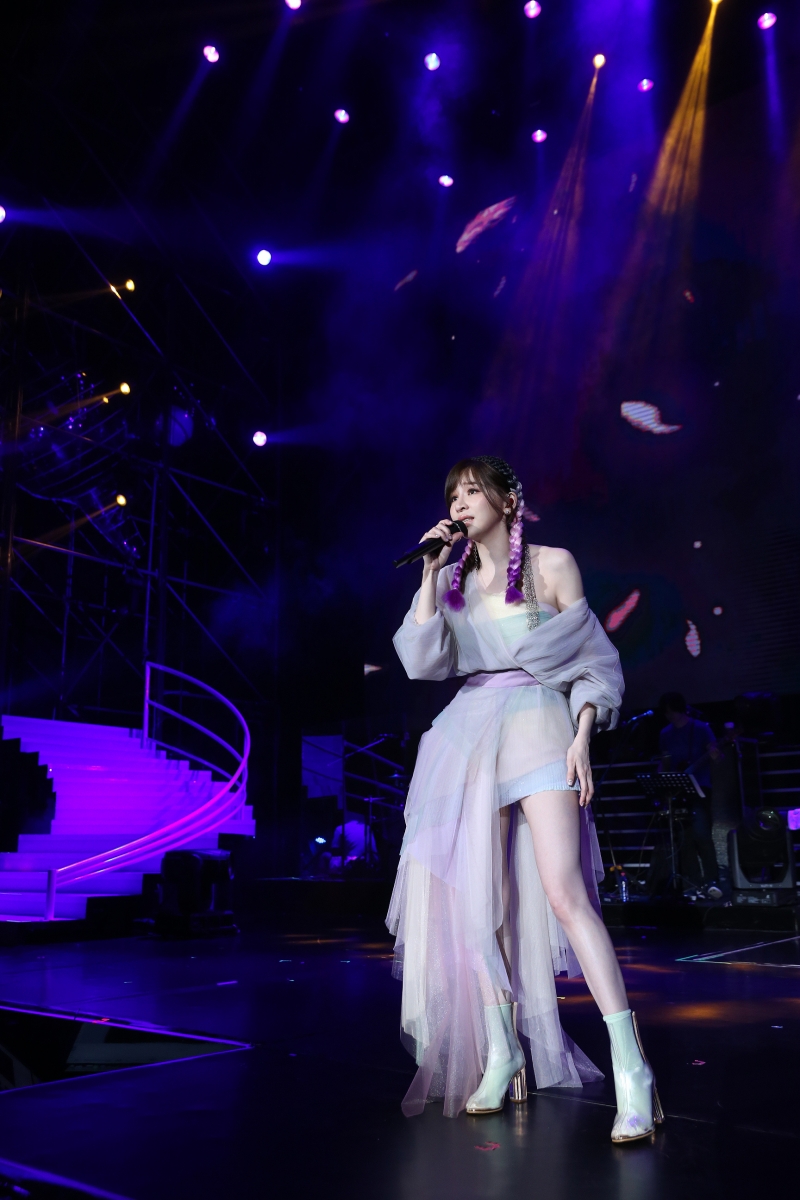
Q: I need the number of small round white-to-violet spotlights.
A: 12